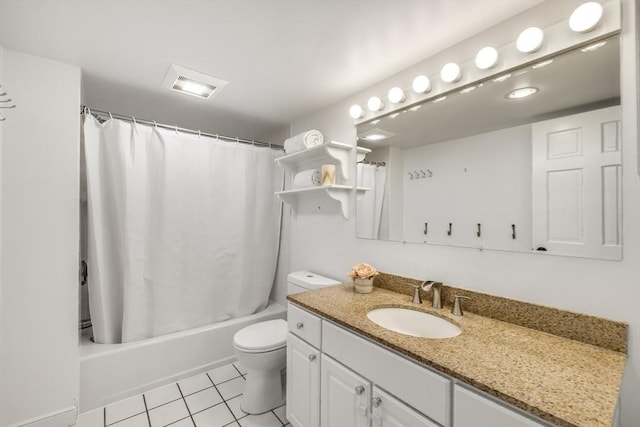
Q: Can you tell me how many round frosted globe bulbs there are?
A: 8